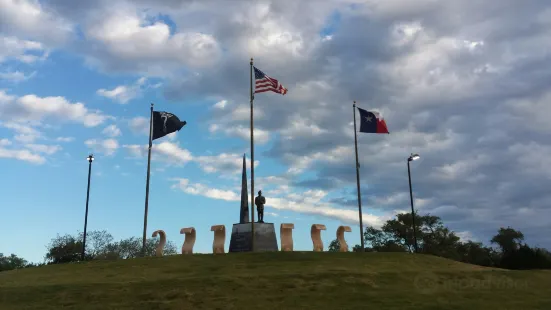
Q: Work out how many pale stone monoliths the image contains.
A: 6